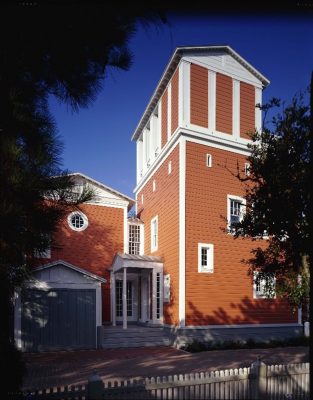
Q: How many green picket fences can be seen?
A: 0